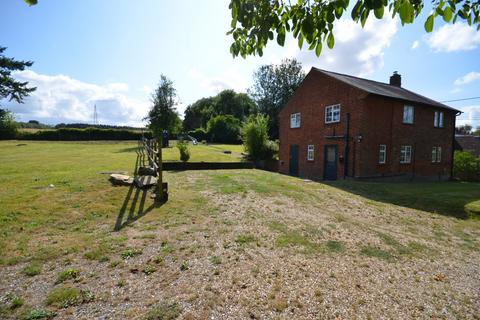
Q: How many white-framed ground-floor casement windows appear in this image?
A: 4